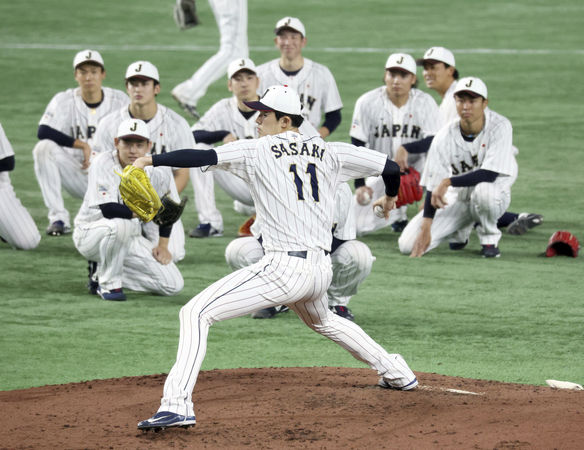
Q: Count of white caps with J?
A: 8